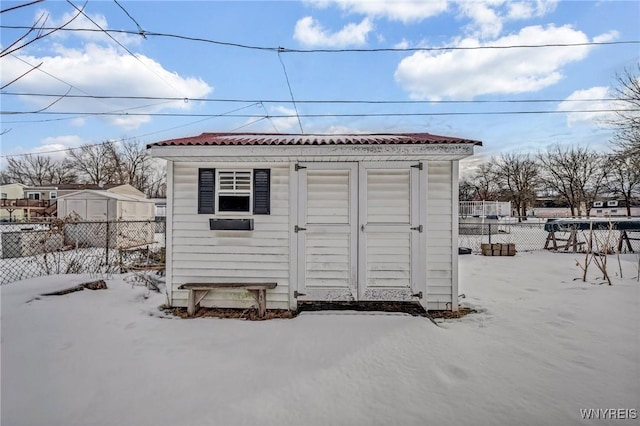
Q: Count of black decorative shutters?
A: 2